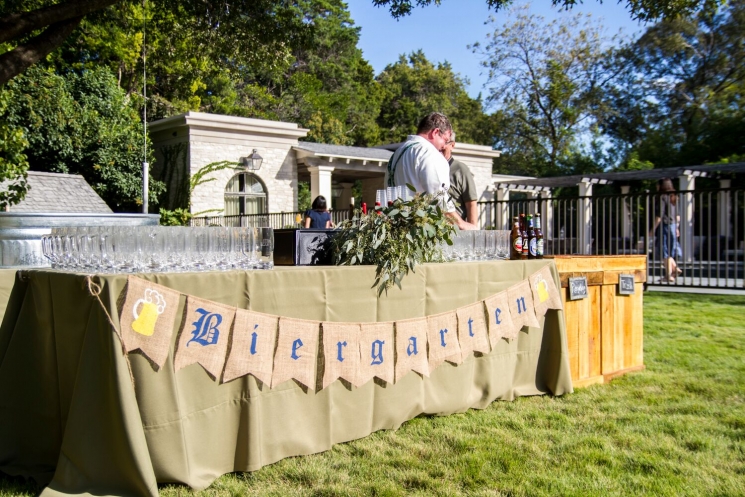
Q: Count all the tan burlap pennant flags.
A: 12